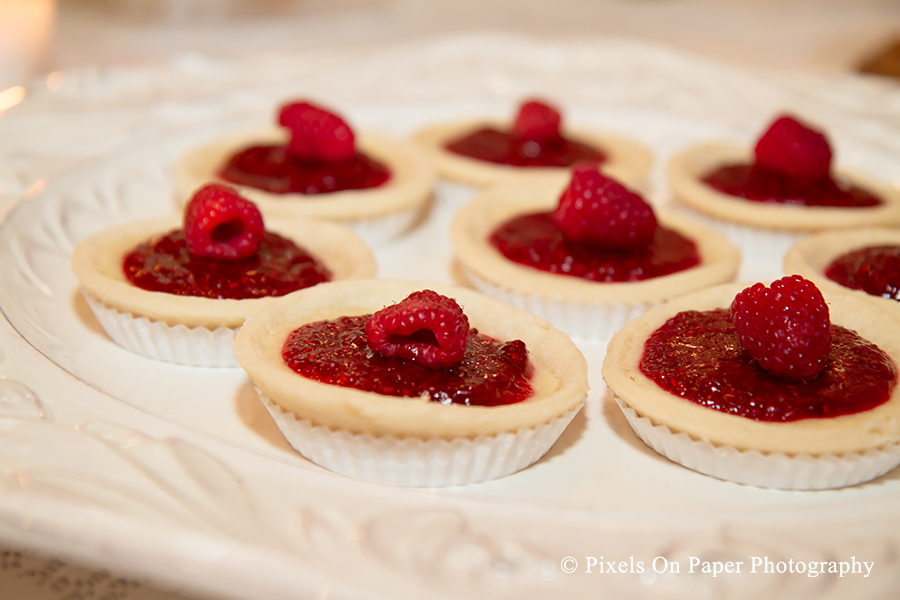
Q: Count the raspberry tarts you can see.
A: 8